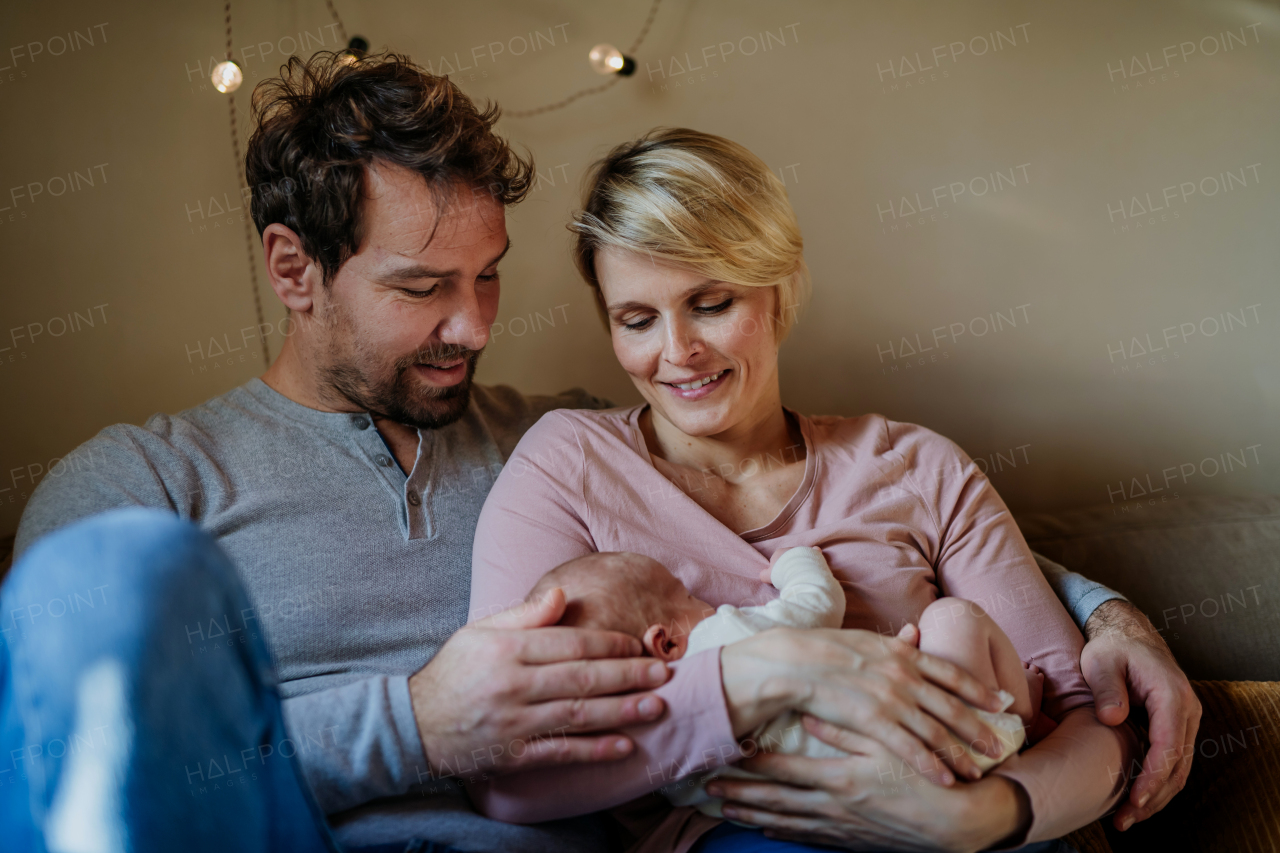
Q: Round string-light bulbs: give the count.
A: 3